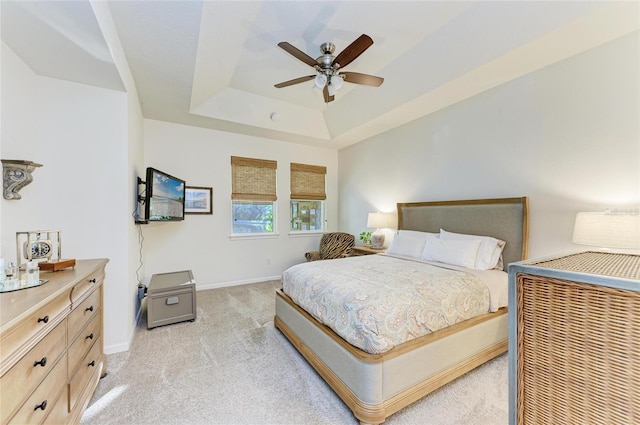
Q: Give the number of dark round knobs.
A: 7